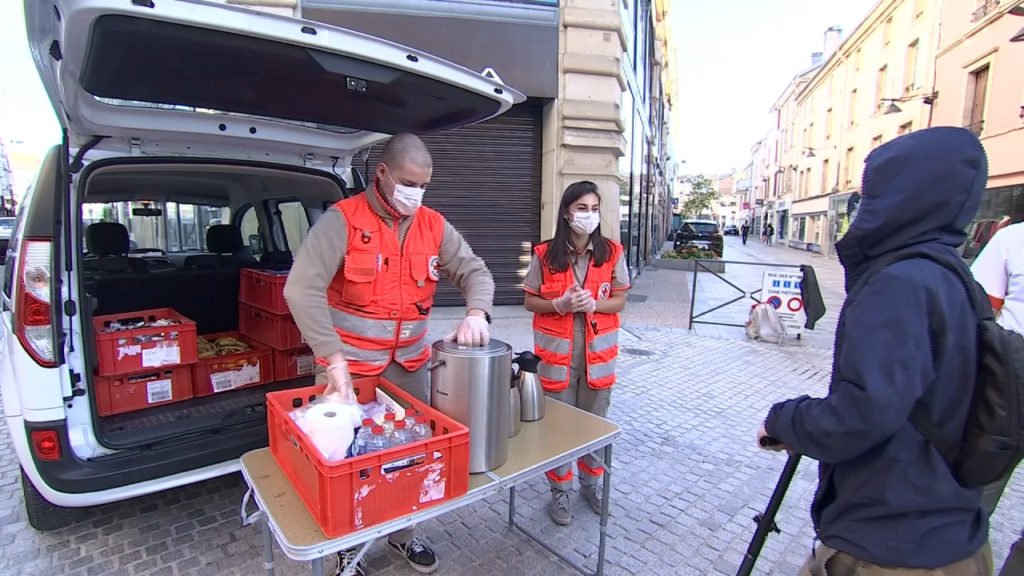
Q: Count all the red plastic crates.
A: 7